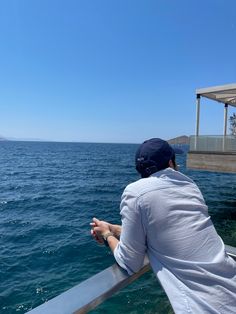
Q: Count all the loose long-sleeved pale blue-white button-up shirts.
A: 1